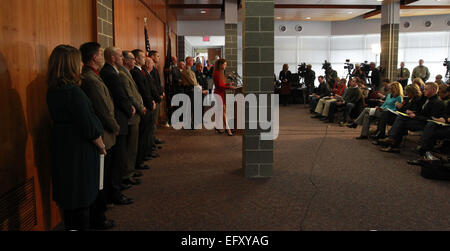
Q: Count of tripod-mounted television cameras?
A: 5